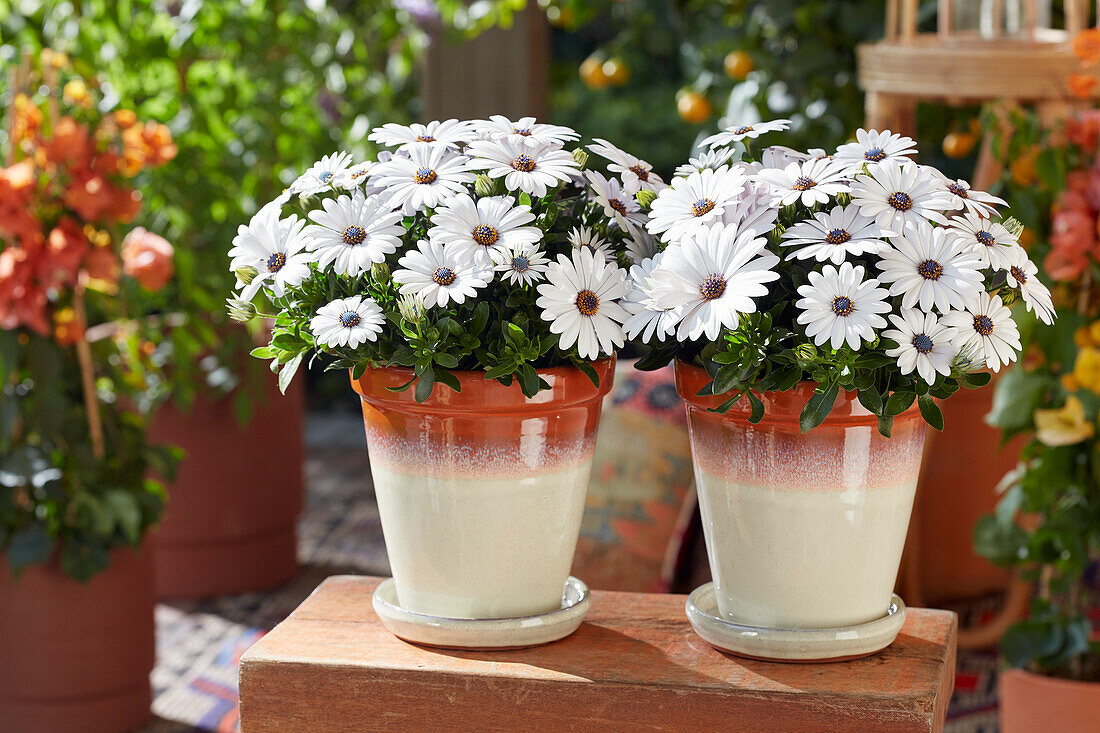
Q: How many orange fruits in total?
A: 5